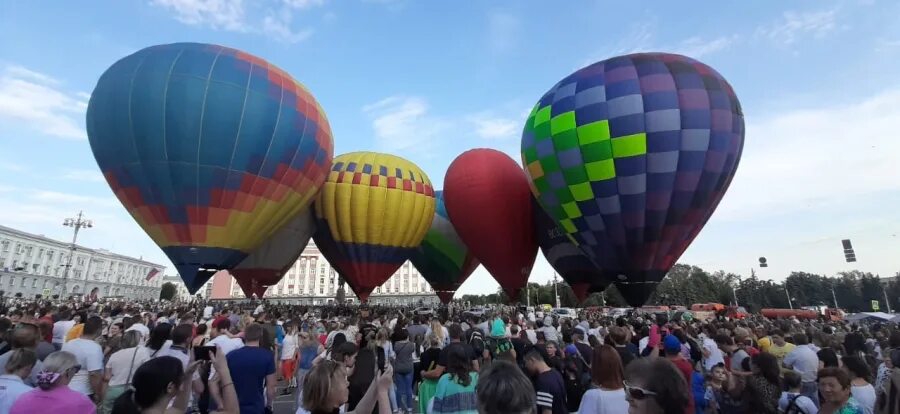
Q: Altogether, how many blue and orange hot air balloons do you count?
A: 1